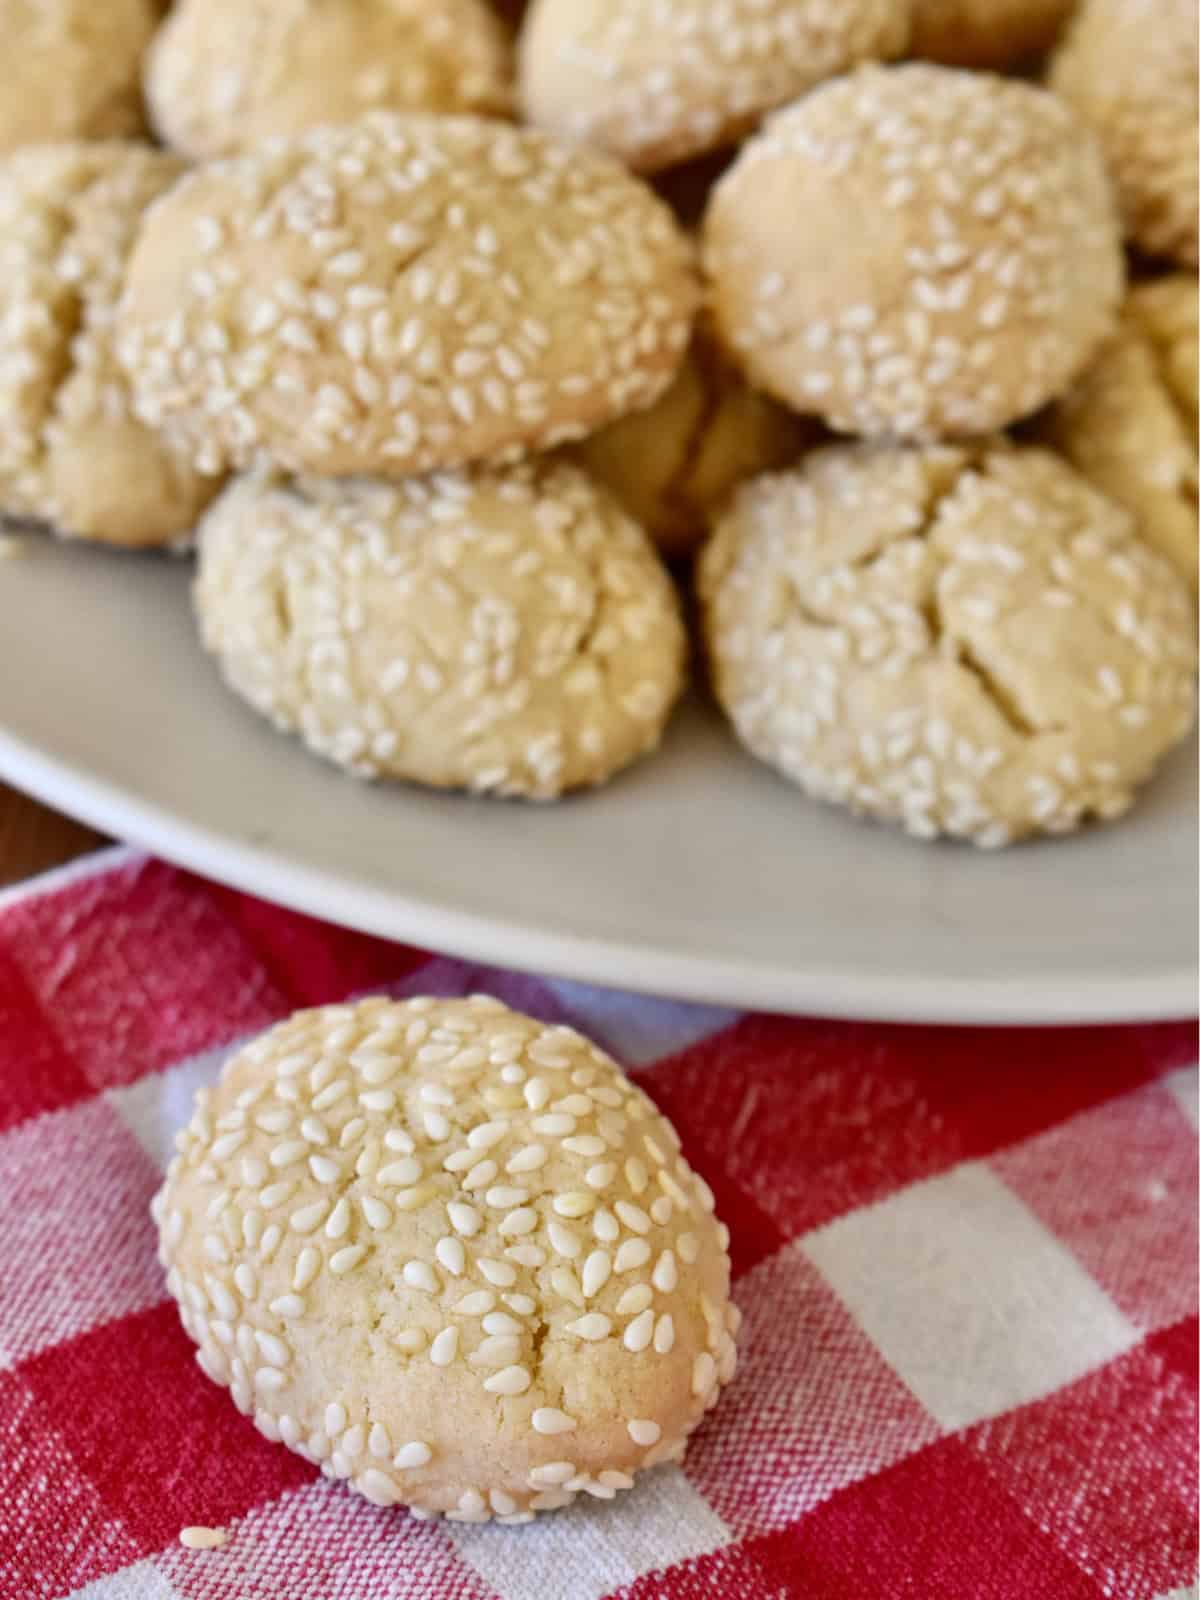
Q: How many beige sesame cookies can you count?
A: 13